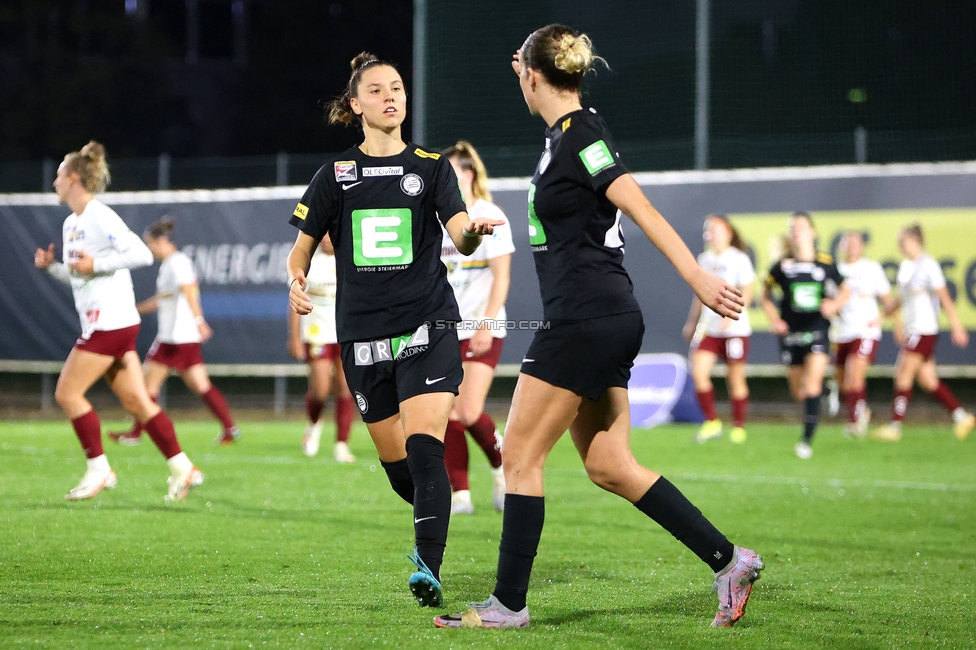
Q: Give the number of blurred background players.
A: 8